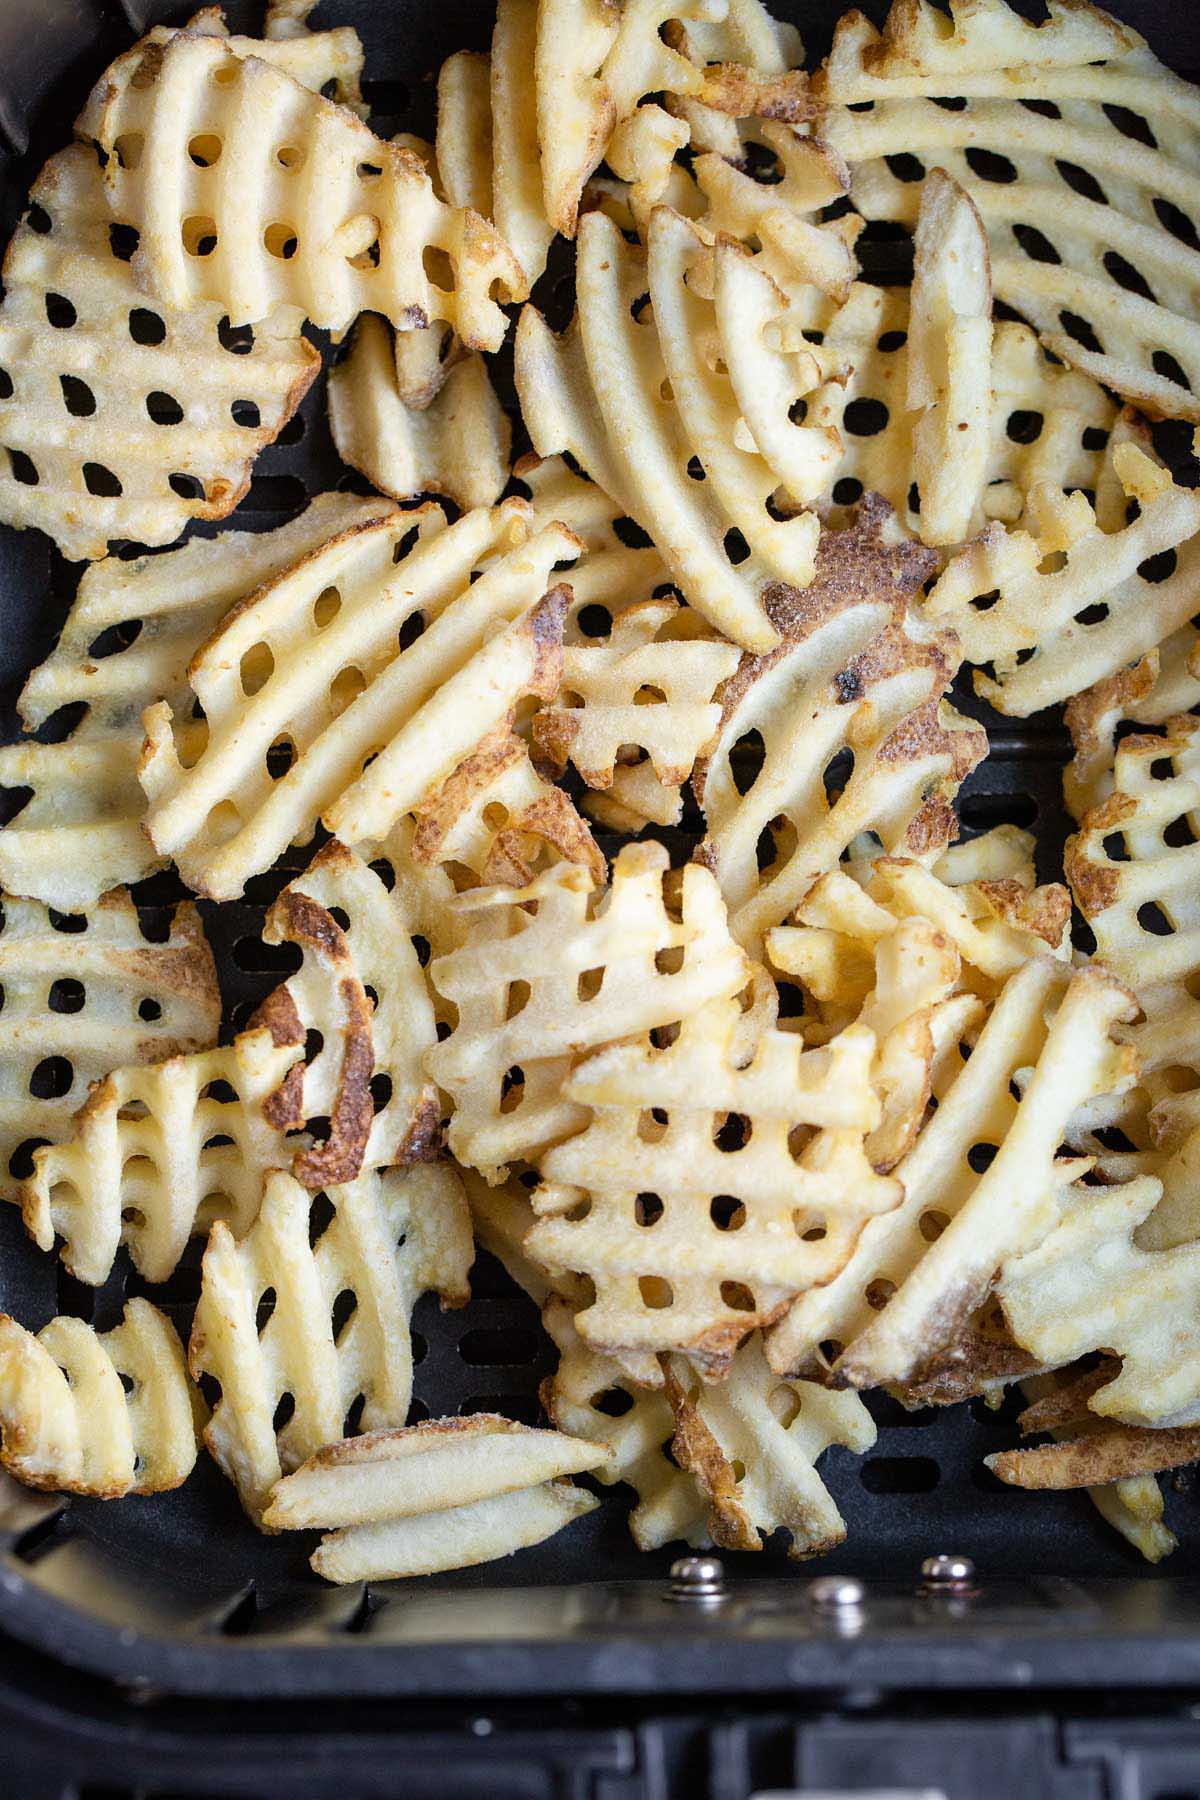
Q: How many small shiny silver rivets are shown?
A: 3